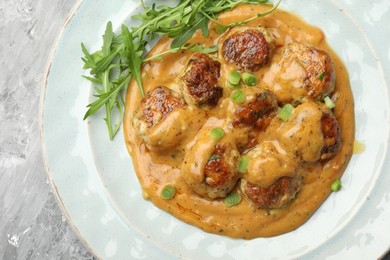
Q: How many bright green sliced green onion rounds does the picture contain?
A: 10